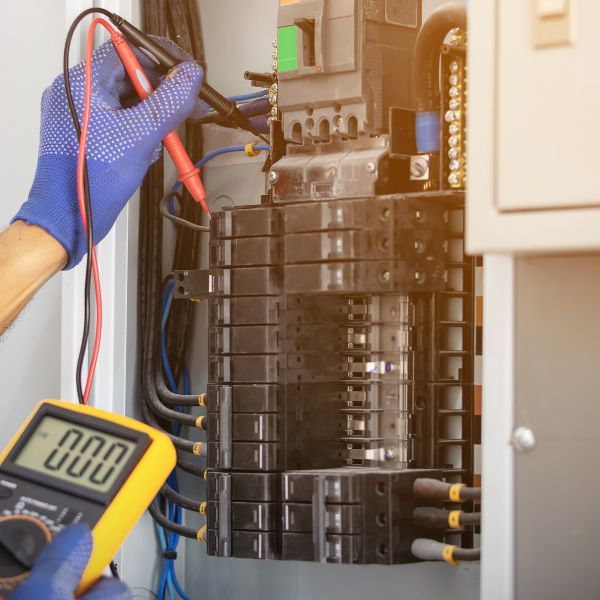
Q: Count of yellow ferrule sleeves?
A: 10